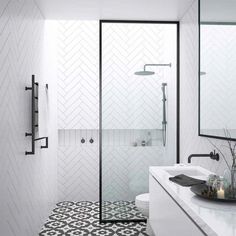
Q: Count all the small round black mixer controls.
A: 2